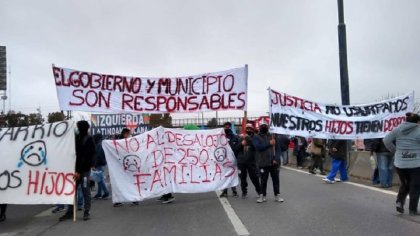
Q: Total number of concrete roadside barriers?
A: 1